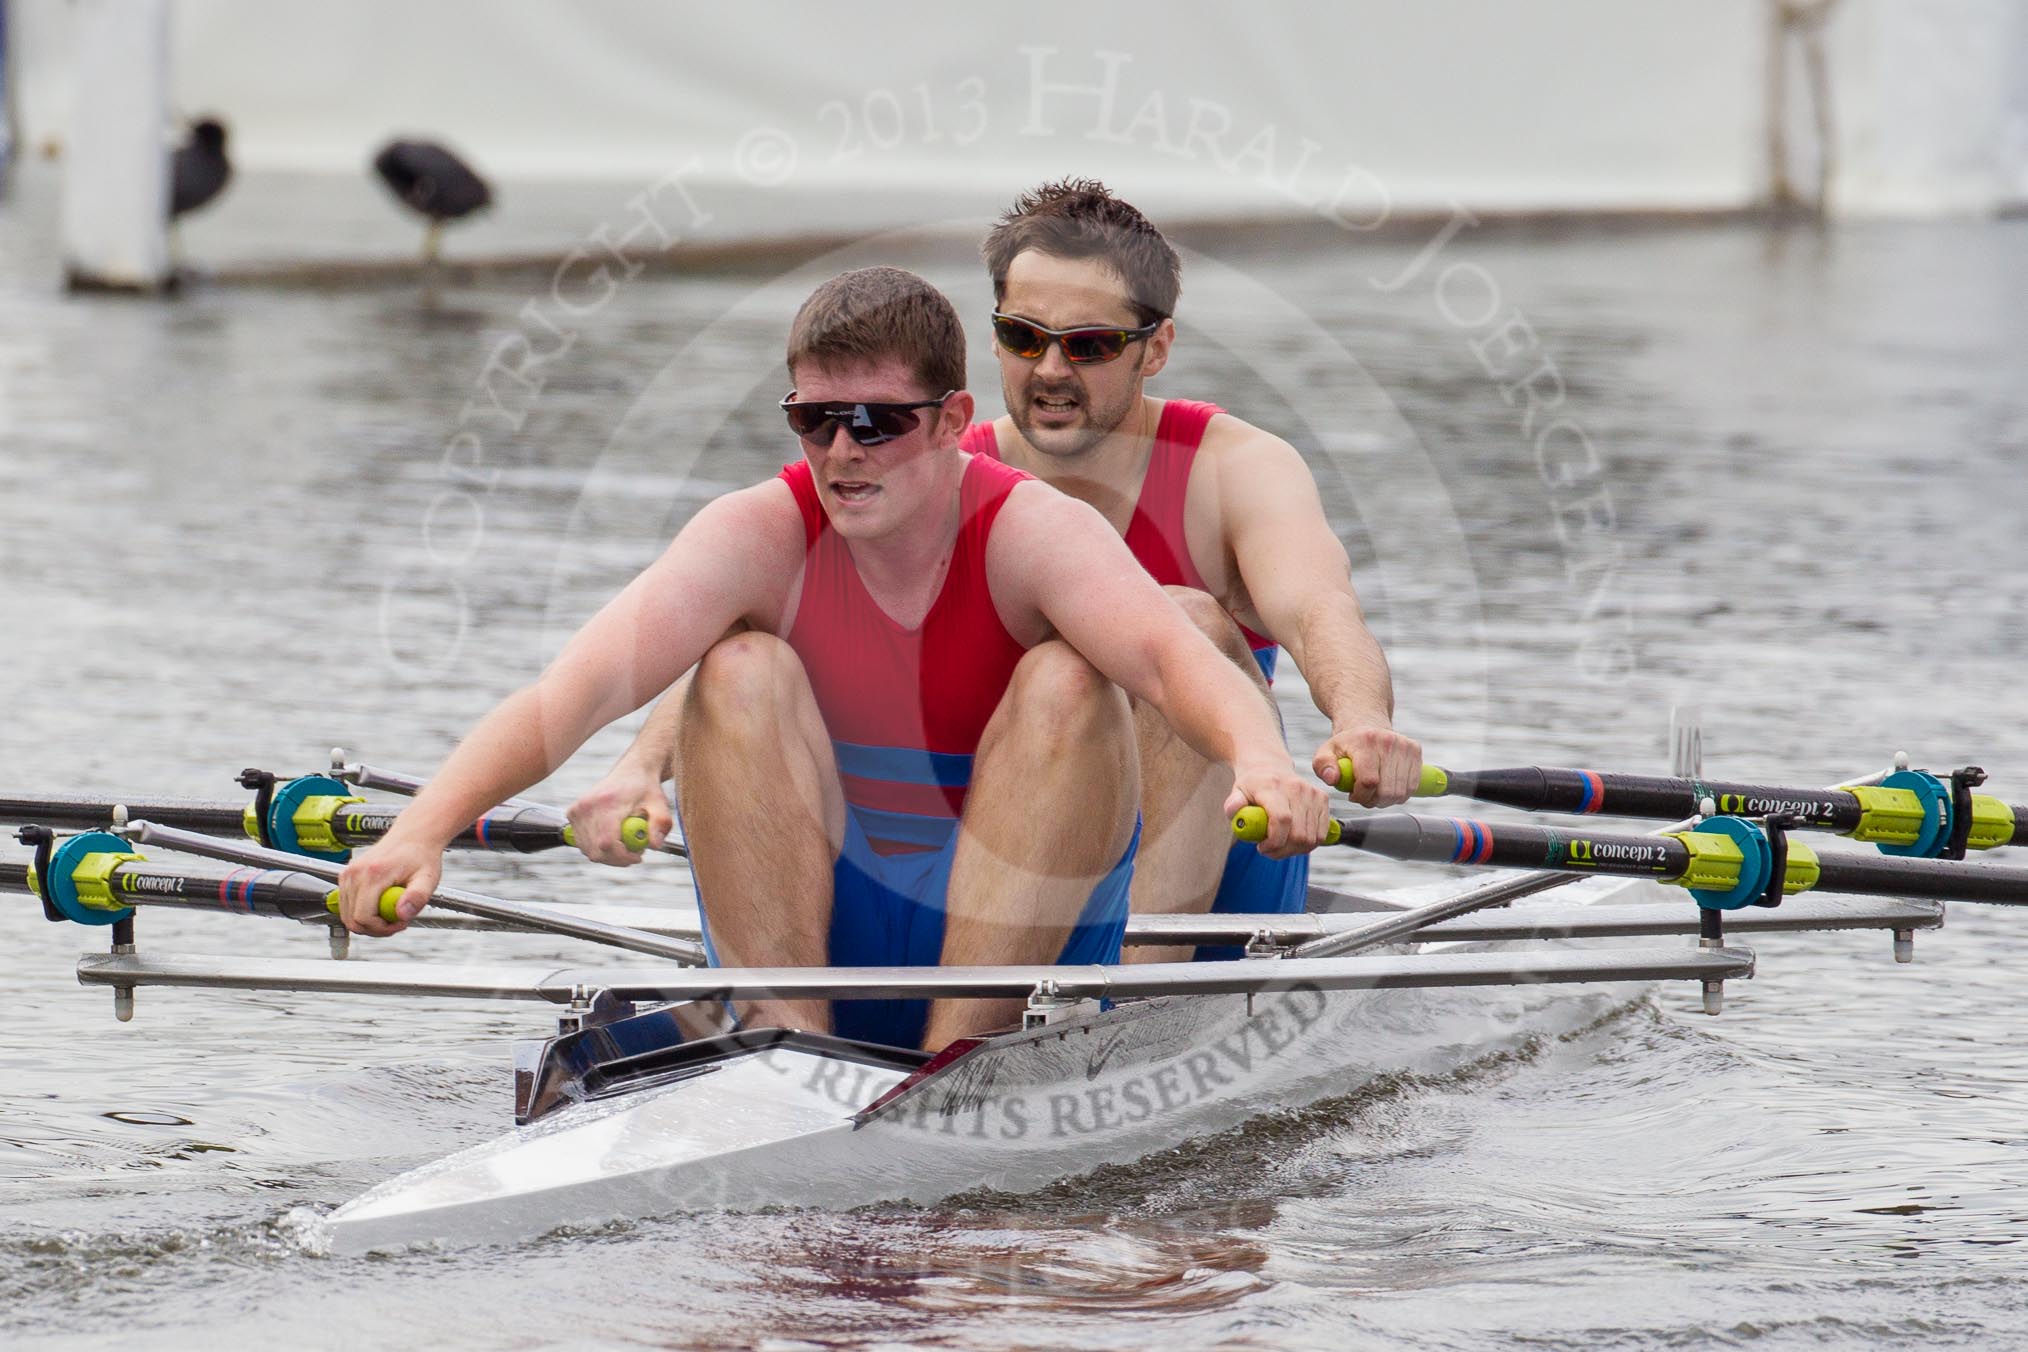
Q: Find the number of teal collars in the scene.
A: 4